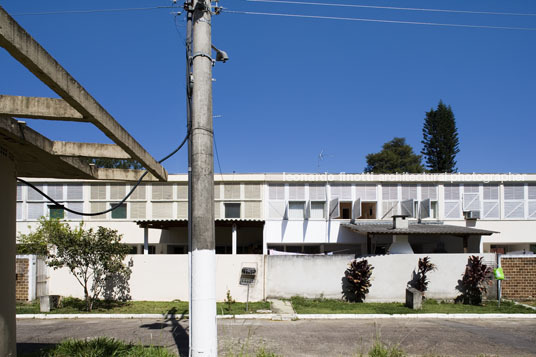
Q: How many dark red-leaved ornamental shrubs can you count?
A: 3